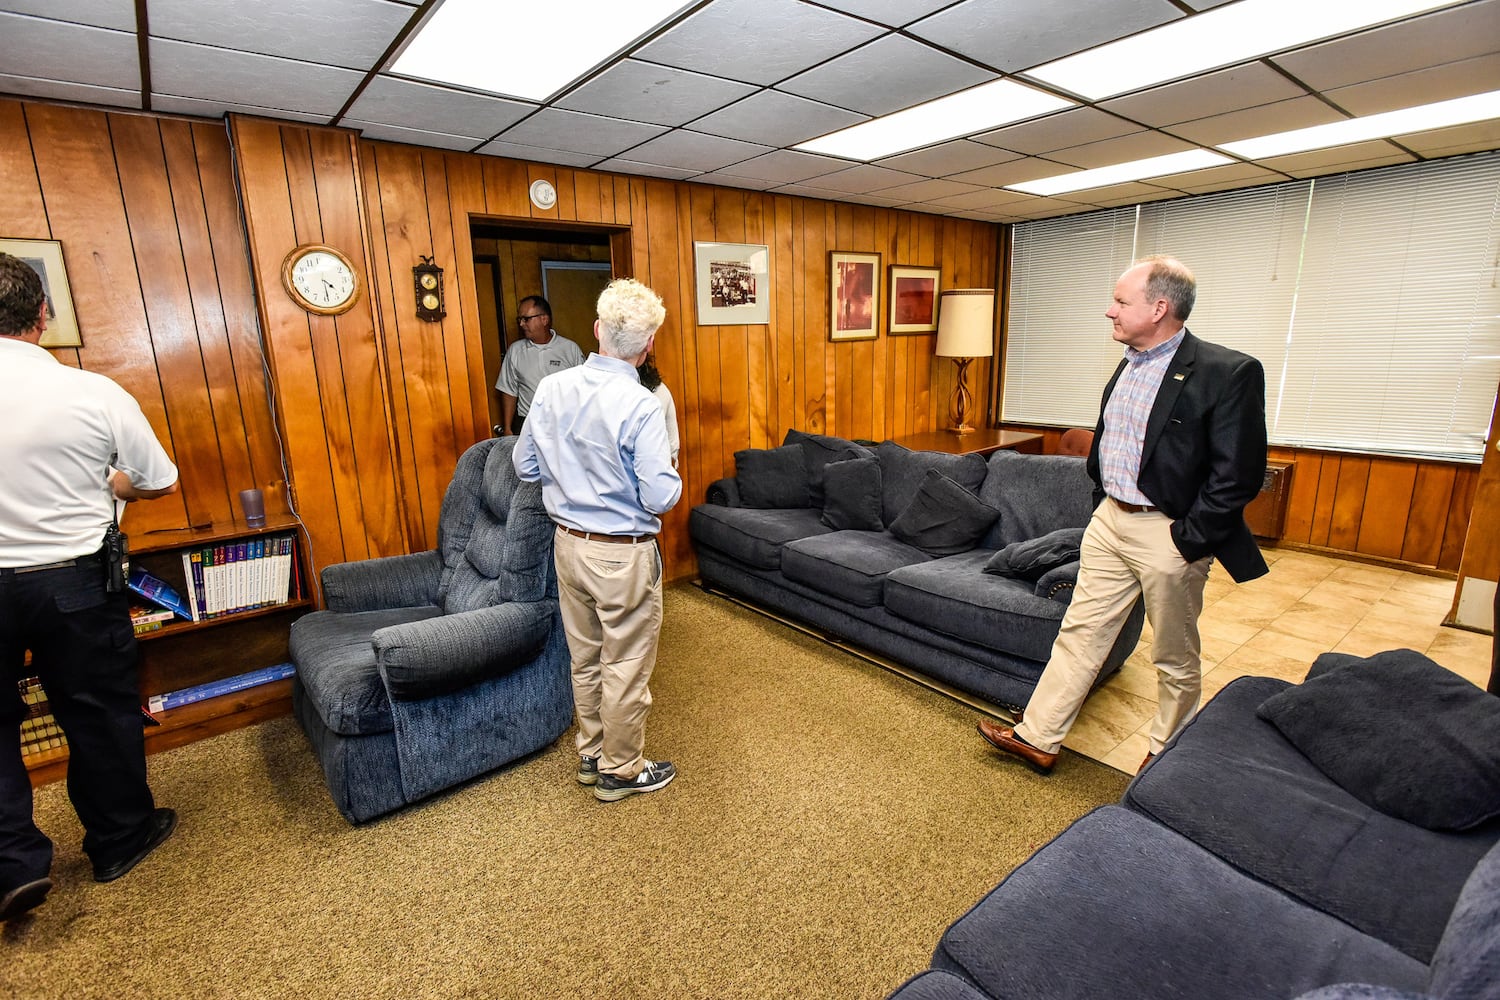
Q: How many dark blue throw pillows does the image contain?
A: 5